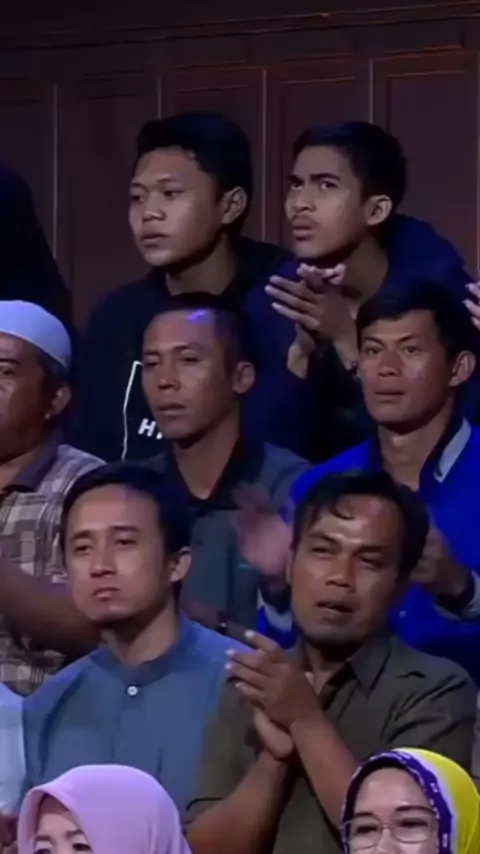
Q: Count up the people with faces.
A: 9